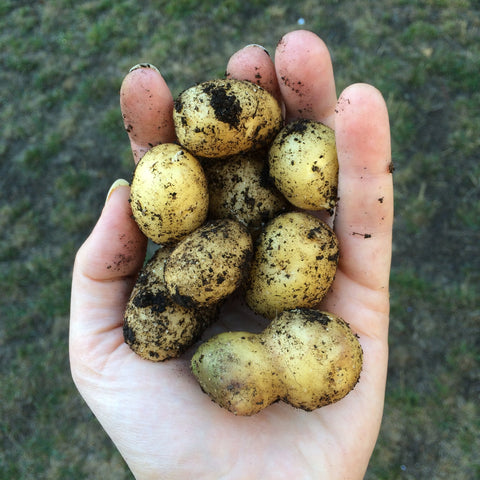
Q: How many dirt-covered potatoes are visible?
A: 8